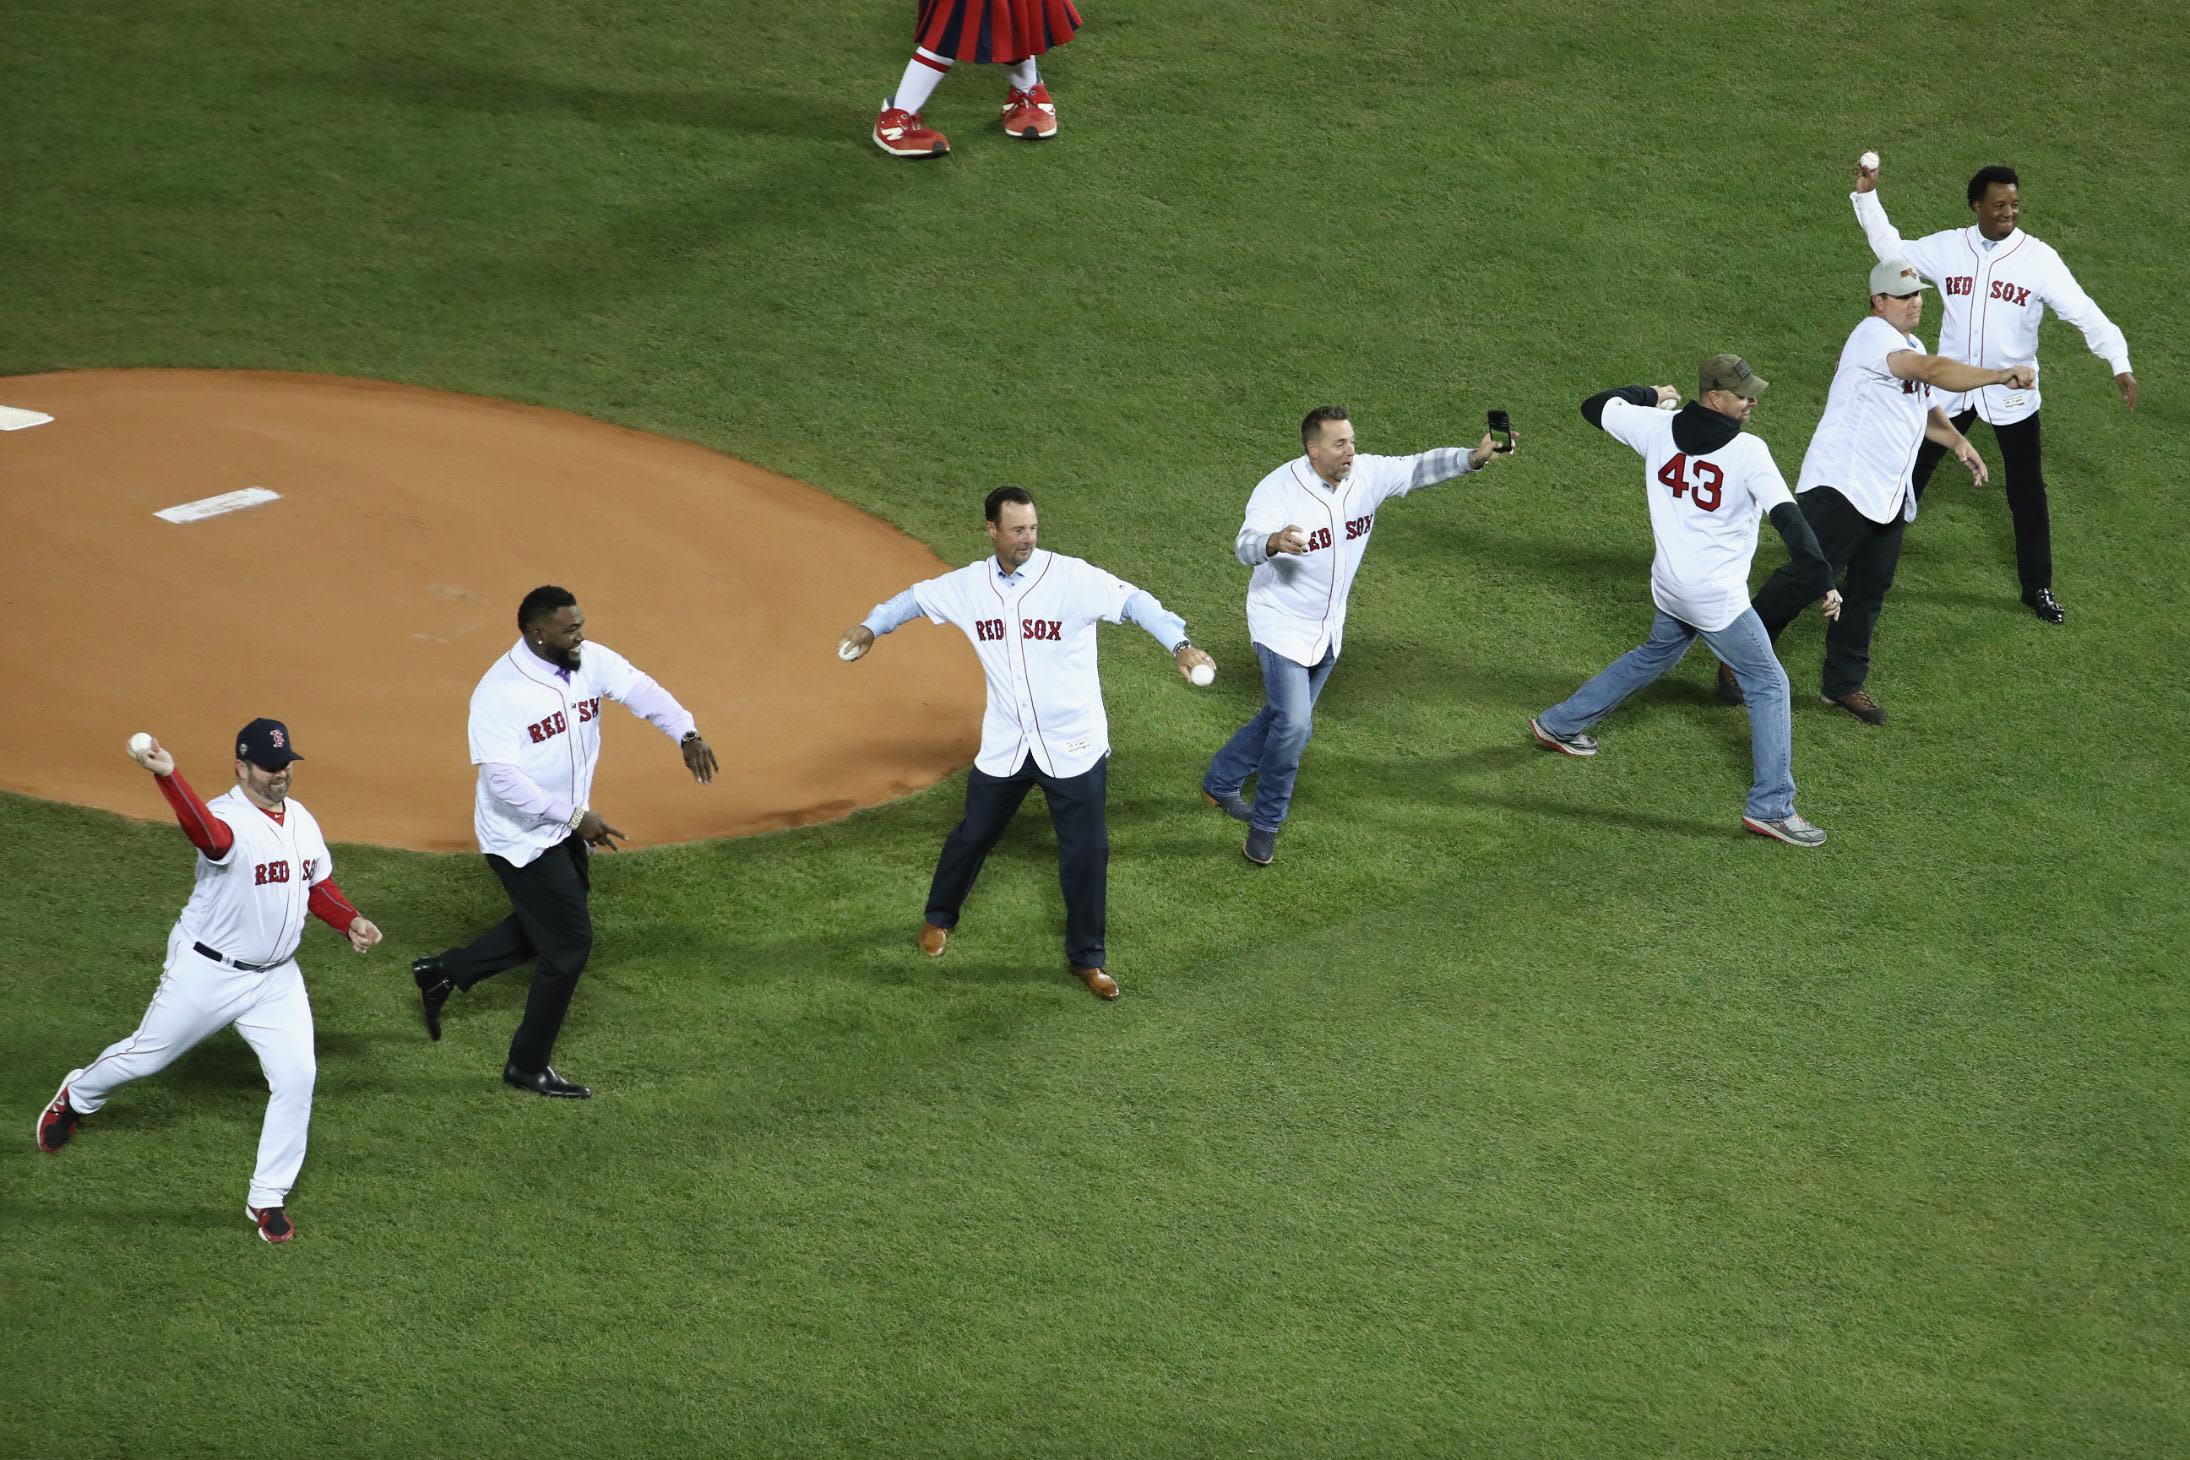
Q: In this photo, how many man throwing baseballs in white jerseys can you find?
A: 7